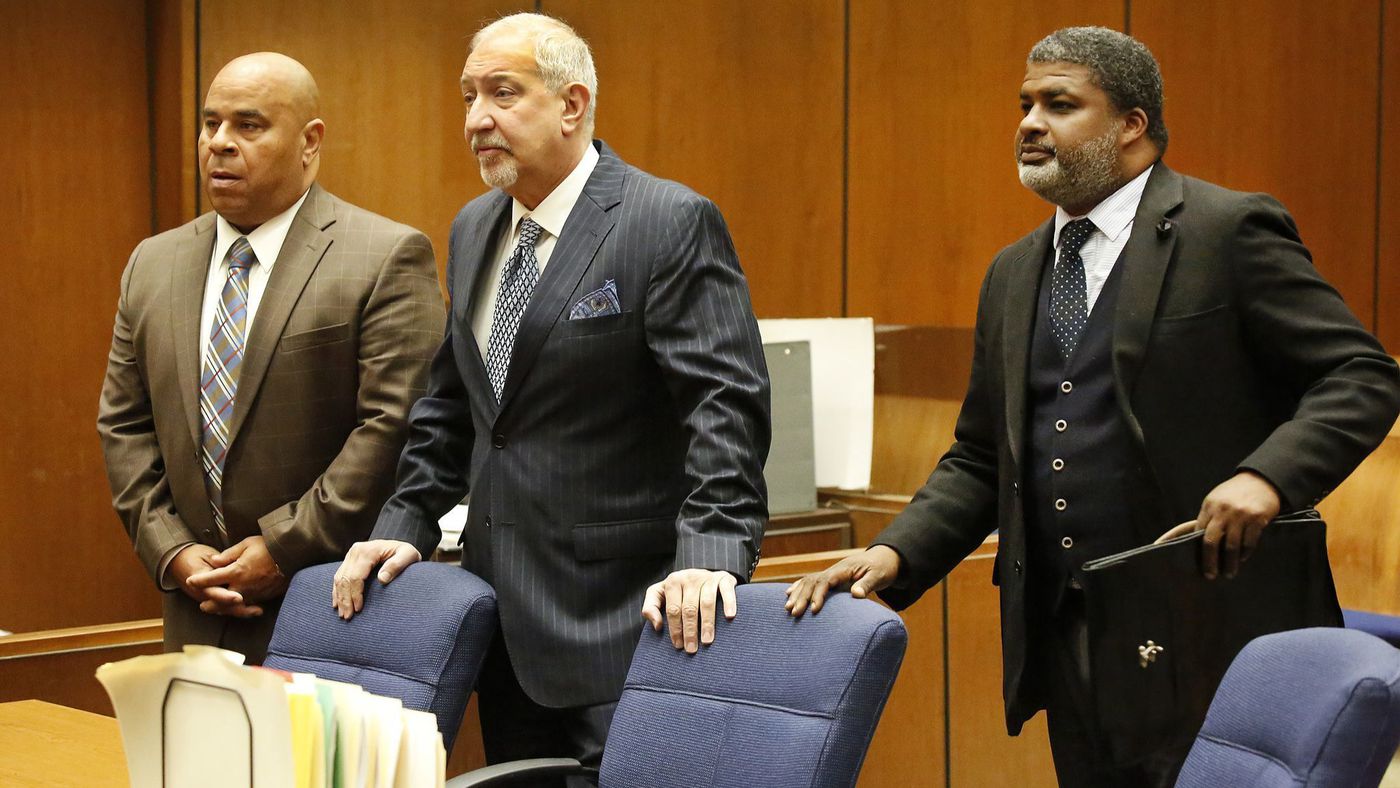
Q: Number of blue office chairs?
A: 3